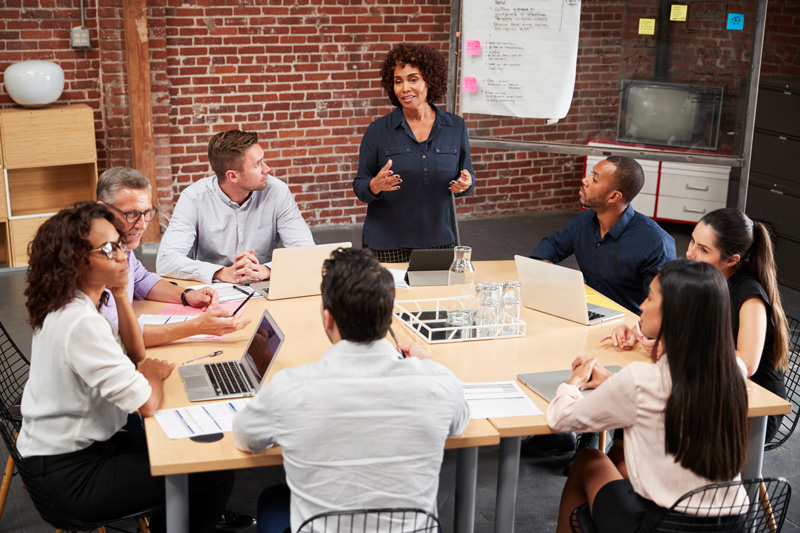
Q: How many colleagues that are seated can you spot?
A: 7